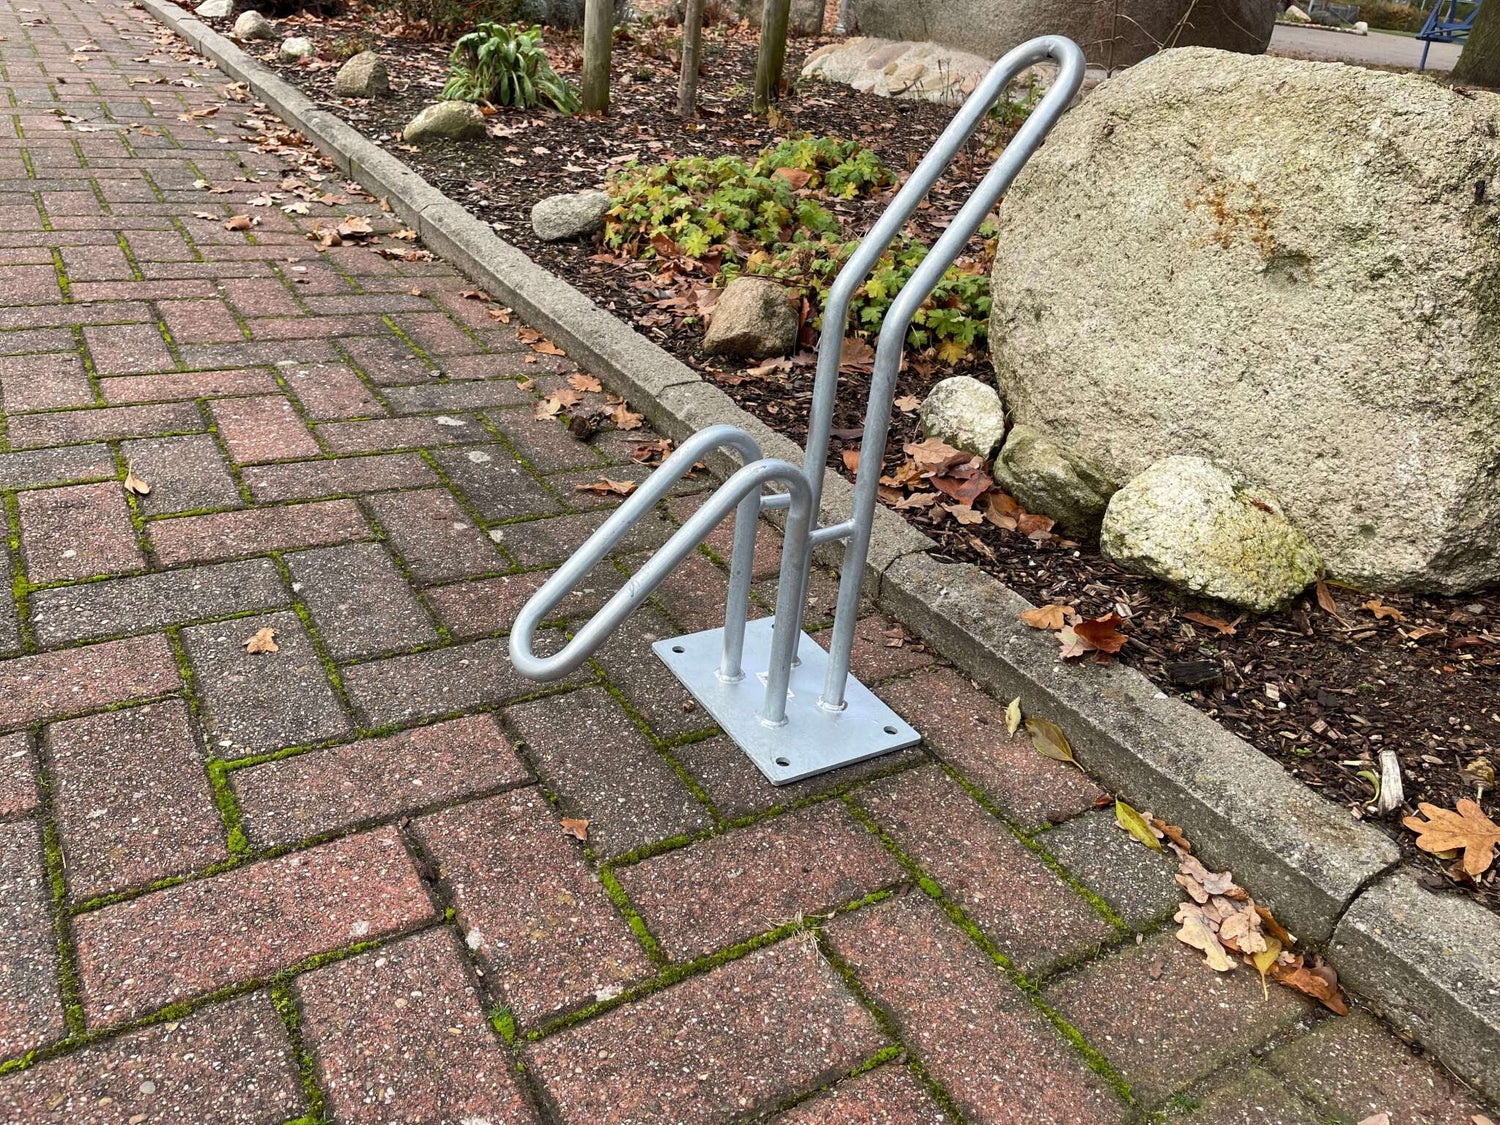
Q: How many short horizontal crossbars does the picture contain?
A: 2